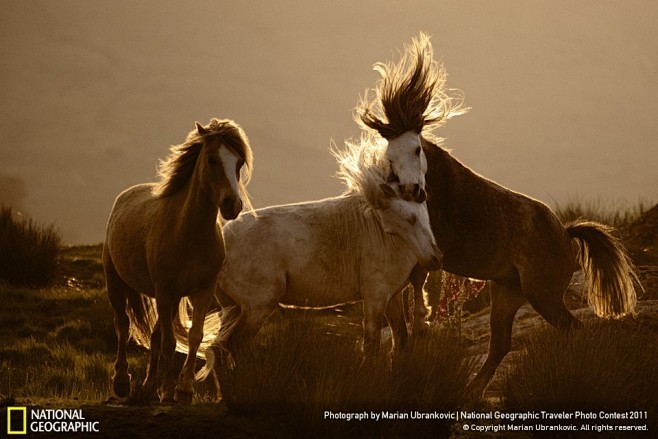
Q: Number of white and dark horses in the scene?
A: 3